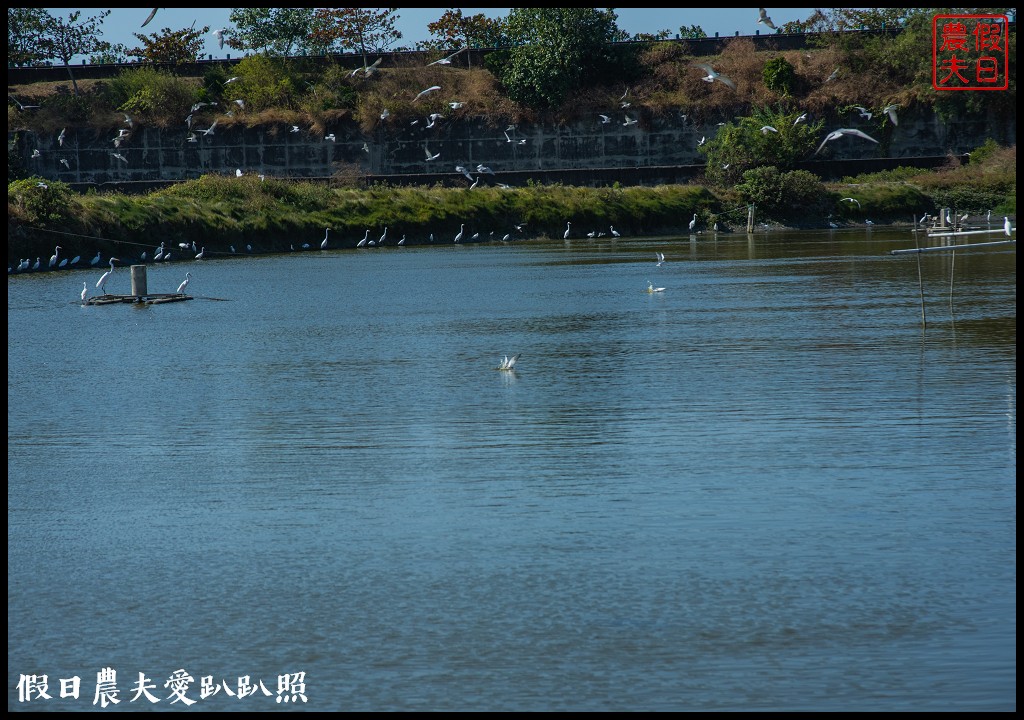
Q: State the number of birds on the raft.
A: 3